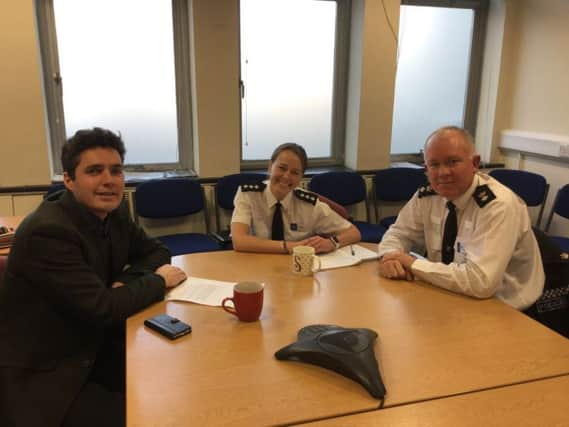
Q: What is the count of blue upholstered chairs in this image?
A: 7